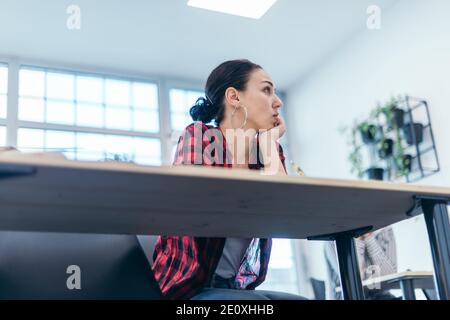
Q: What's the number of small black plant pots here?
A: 6